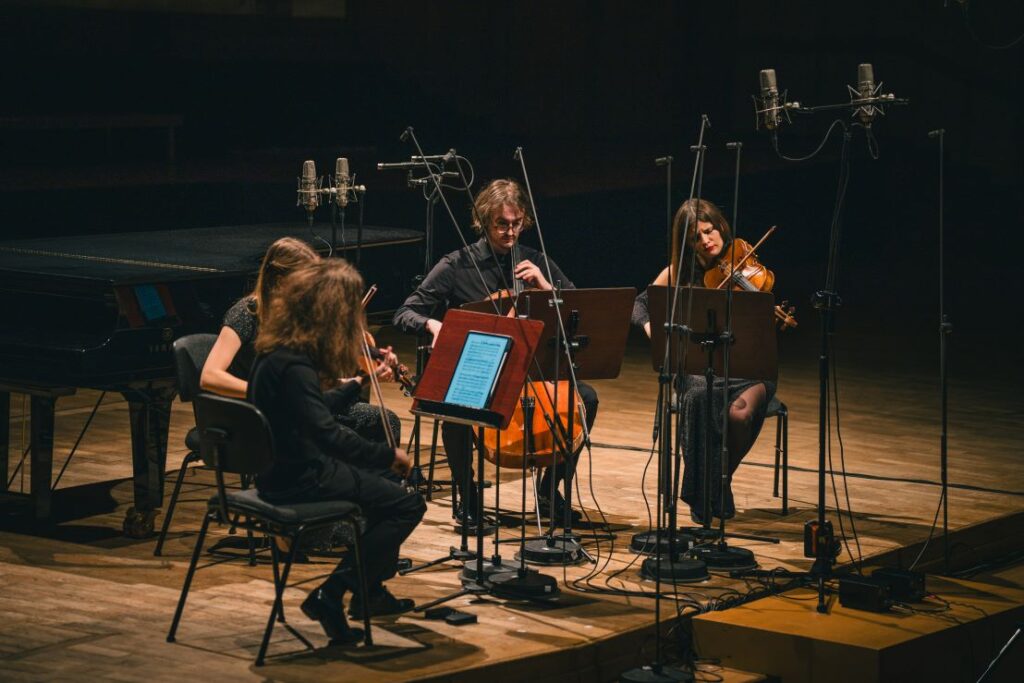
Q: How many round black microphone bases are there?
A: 7